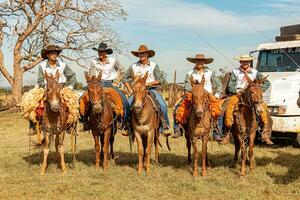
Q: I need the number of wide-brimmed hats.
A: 5